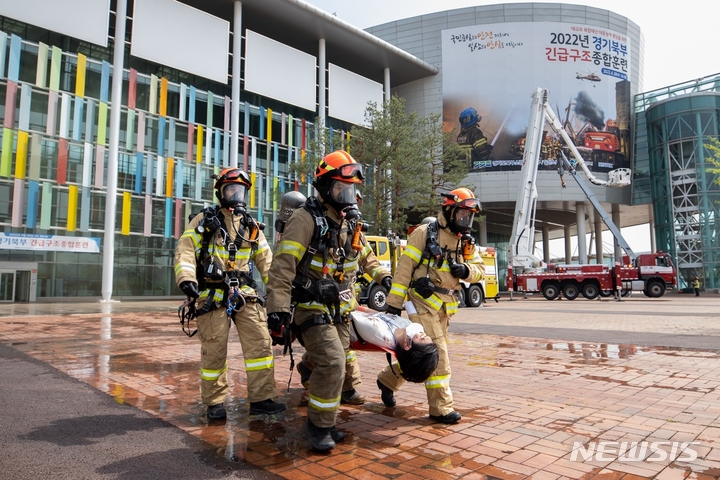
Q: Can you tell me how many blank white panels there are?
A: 4